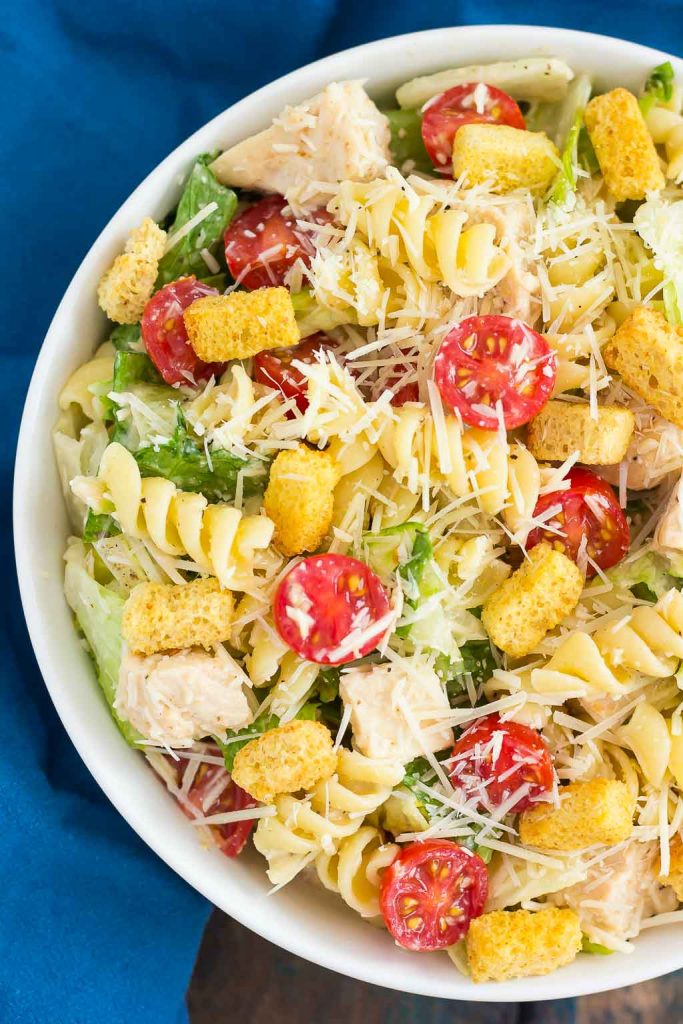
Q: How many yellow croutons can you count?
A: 13